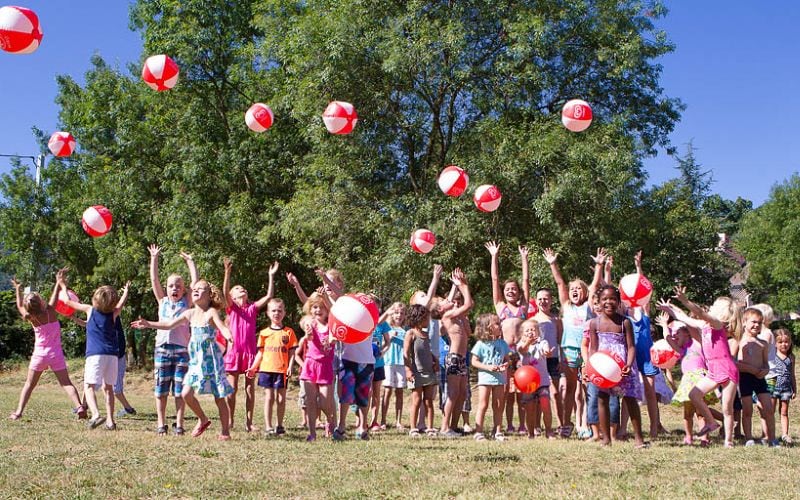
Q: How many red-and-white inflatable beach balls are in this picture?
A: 15